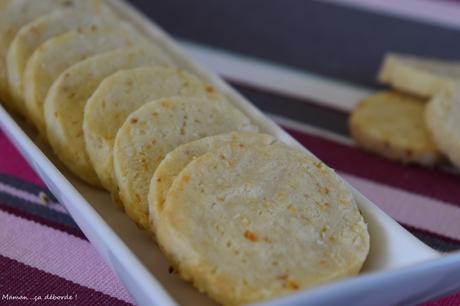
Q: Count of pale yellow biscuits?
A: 11